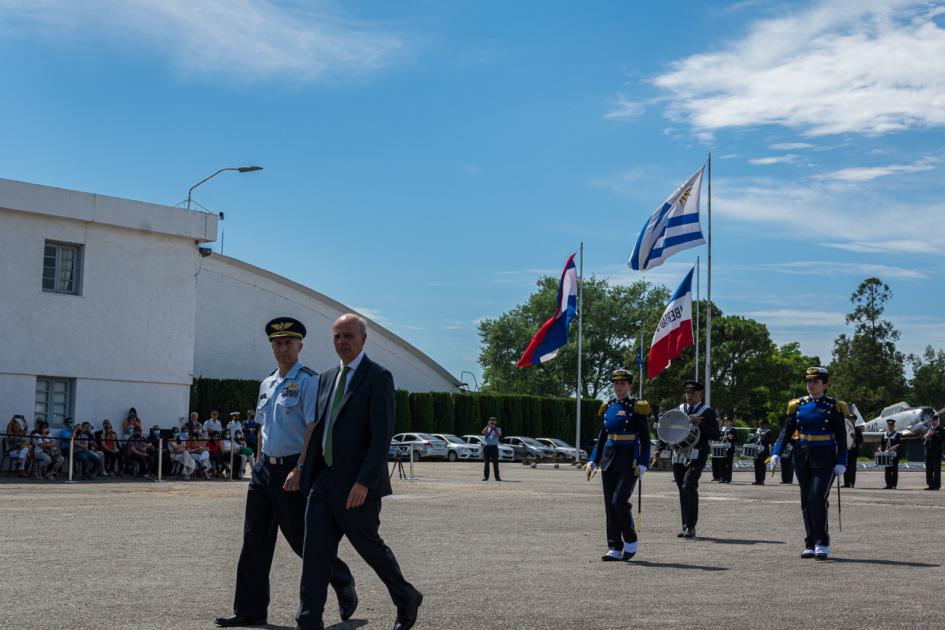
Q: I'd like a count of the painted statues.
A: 0